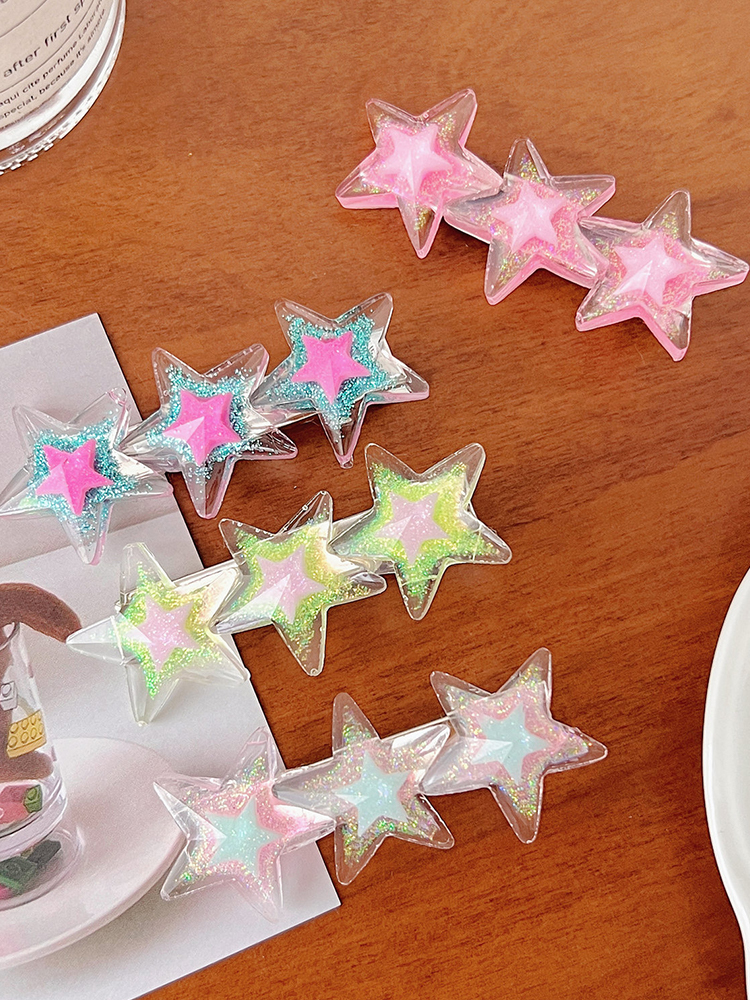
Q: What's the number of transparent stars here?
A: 12